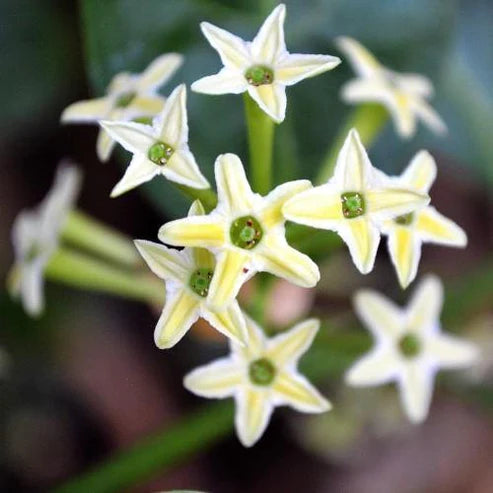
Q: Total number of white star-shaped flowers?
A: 11